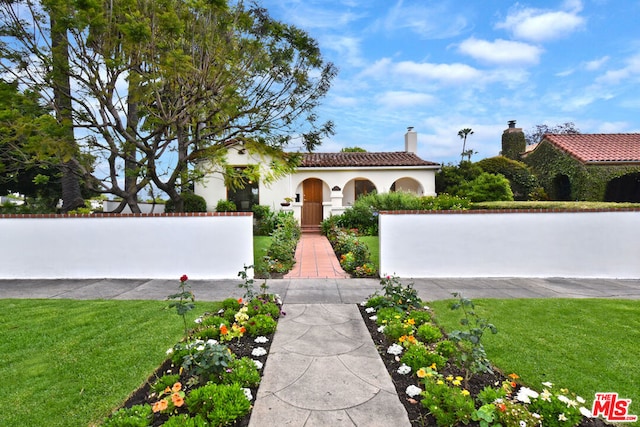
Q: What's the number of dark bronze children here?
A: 0